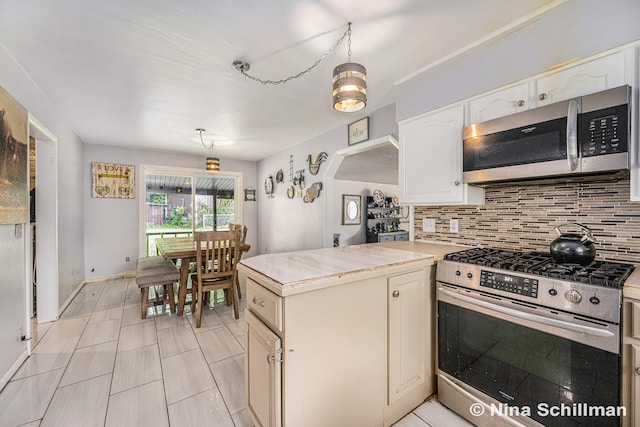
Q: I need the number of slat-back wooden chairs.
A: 2